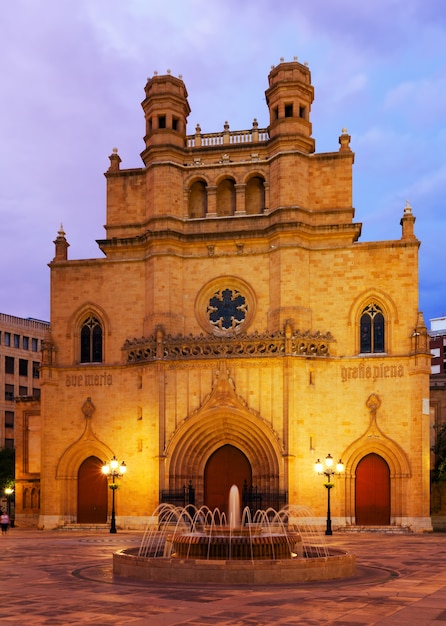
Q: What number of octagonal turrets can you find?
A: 2